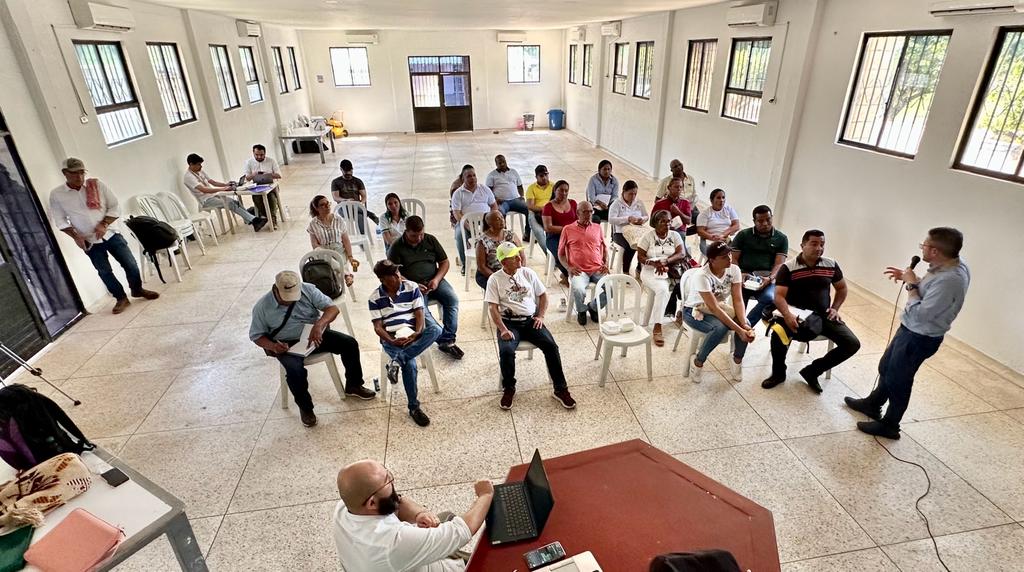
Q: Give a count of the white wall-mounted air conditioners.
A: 8